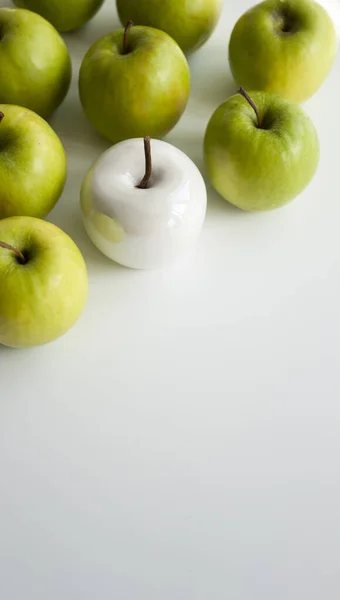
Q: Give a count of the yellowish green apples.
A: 8